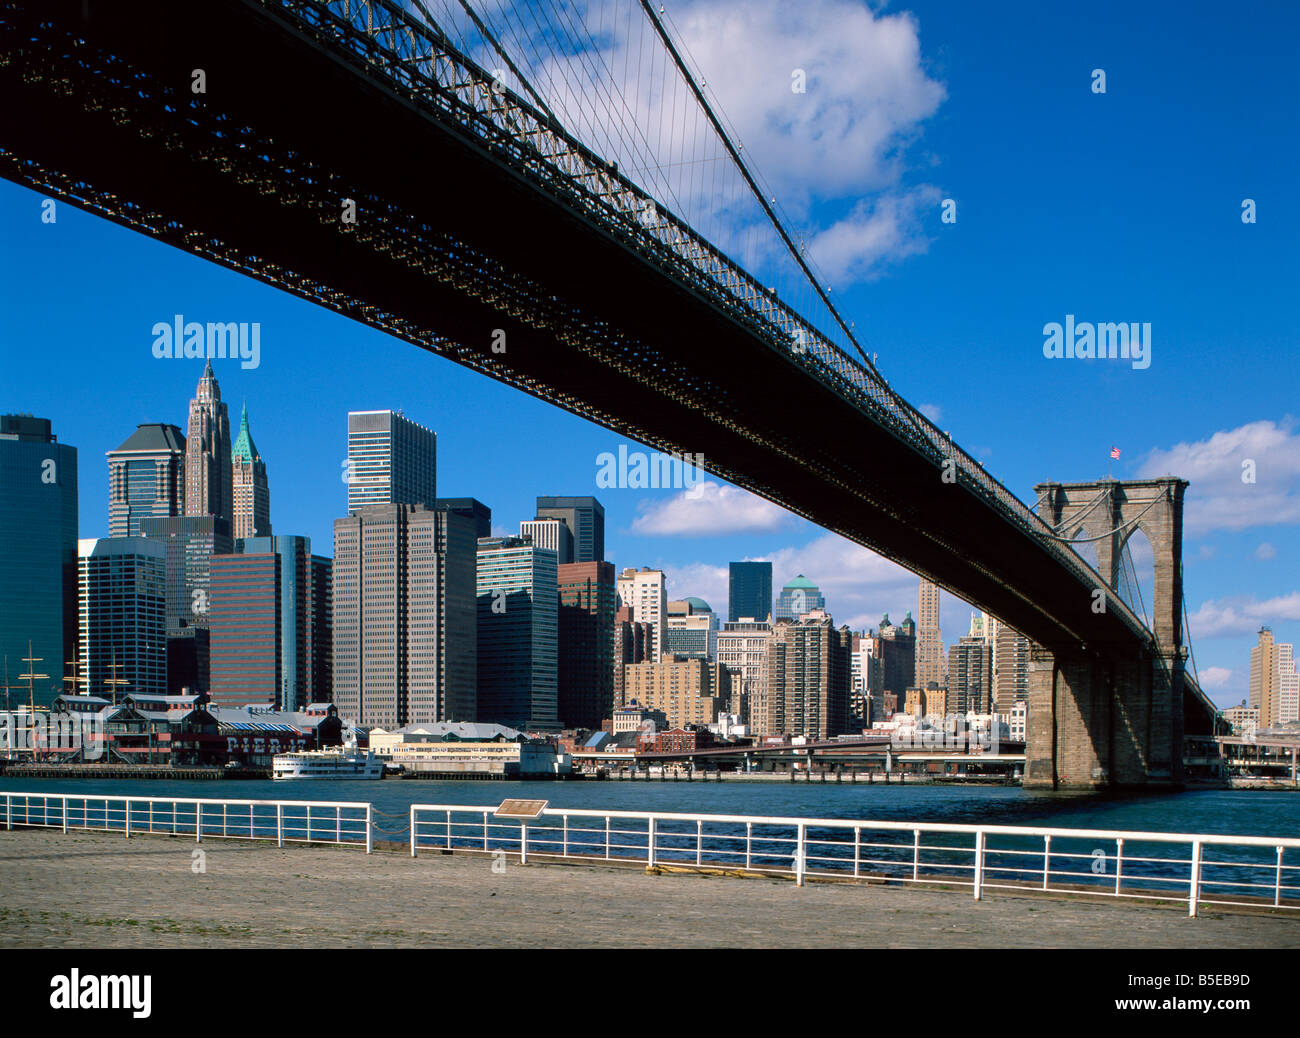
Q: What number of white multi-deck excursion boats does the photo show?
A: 1